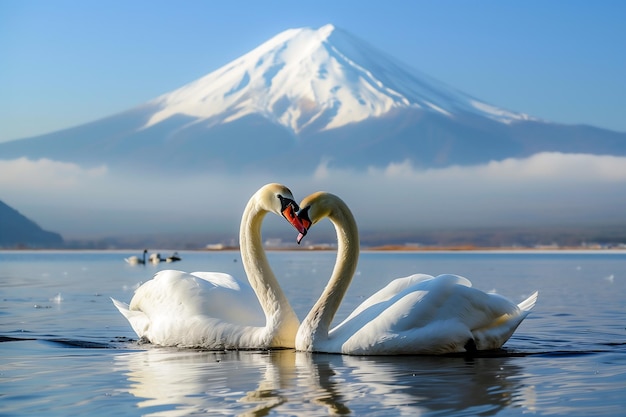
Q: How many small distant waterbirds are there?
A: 3